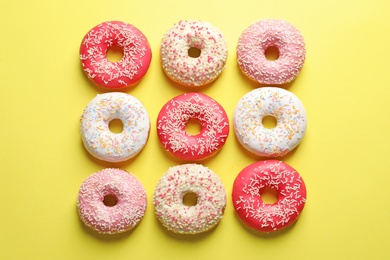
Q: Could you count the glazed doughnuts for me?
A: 9